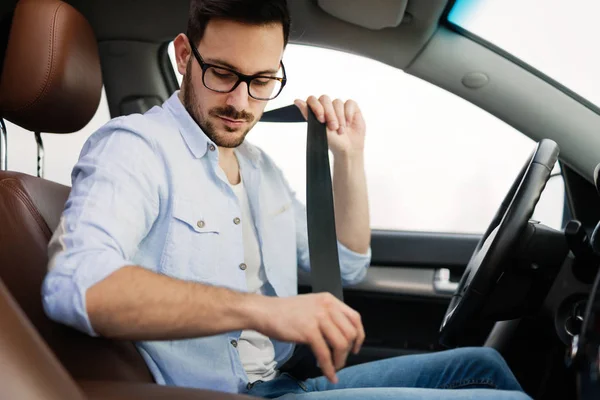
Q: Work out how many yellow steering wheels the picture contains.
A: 0